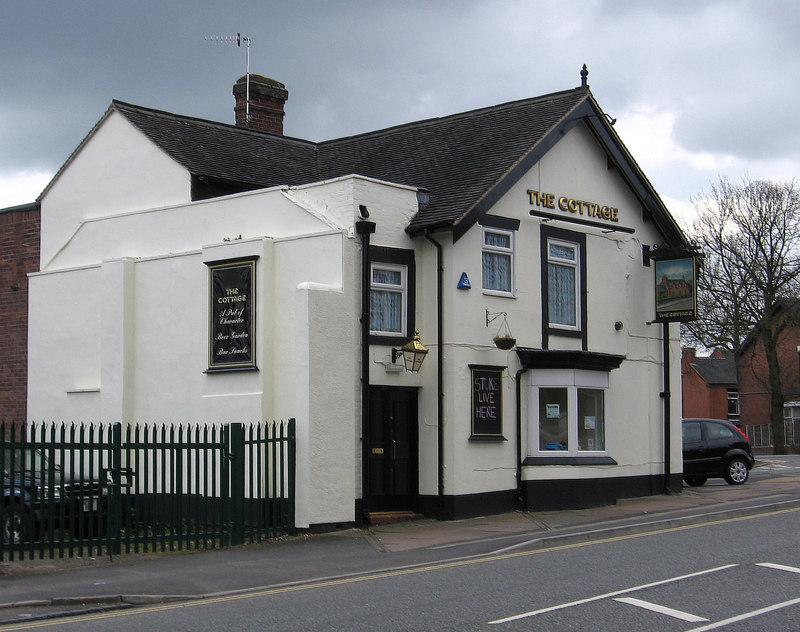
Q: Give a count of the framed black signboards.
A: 2